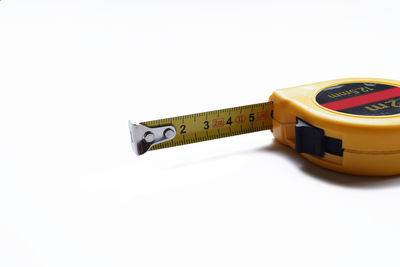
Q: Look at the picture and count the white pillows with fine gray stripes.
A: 0